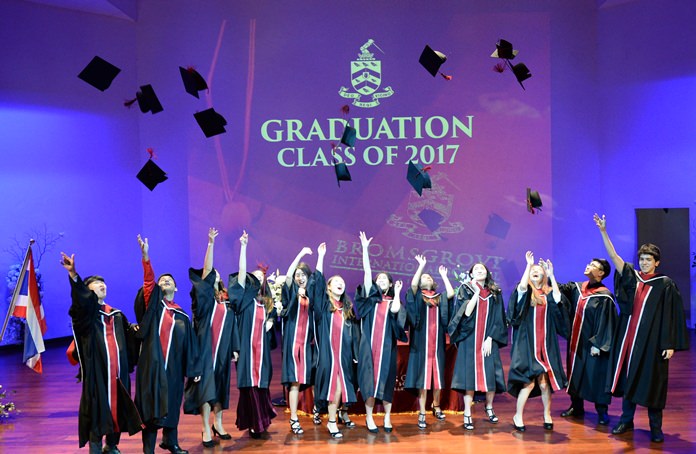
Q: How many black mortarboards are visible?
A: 12